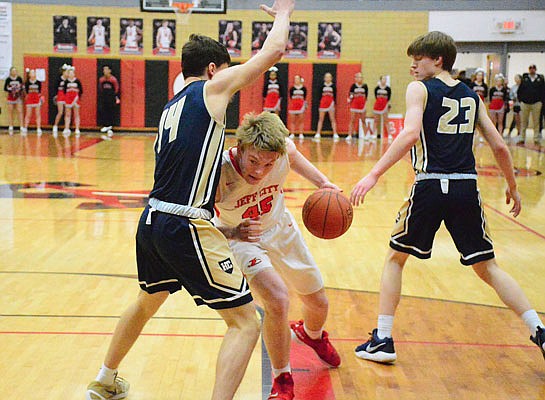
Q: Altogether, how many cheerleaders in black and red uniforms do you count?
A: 11